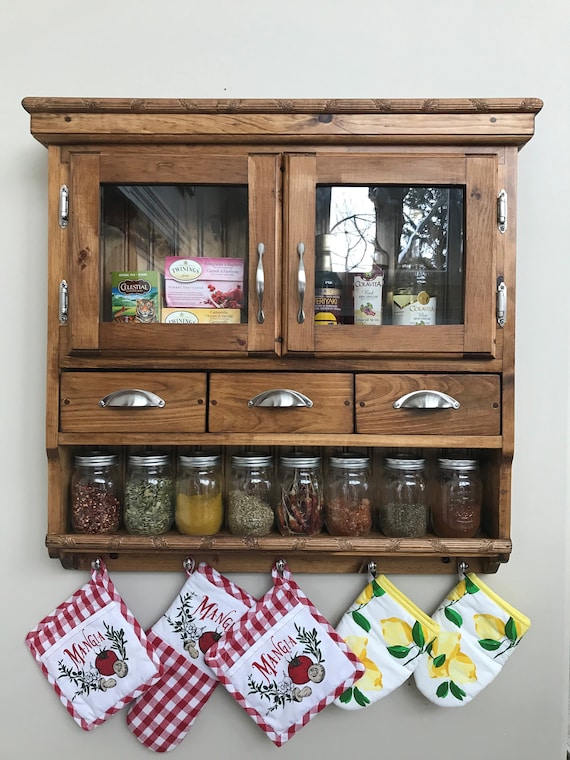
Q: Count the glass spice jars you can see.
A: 8